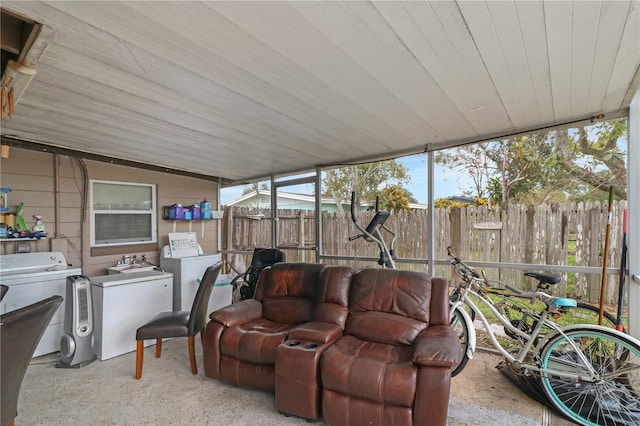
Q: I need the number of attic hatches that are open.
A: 1